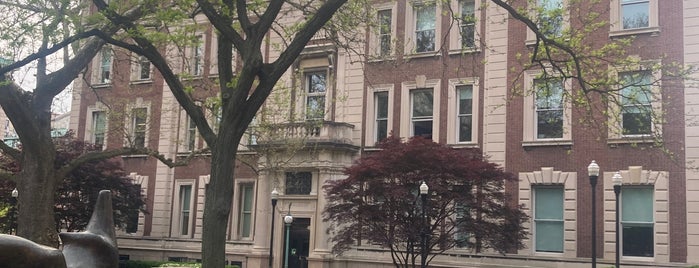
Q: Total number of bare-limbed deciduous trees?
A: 2